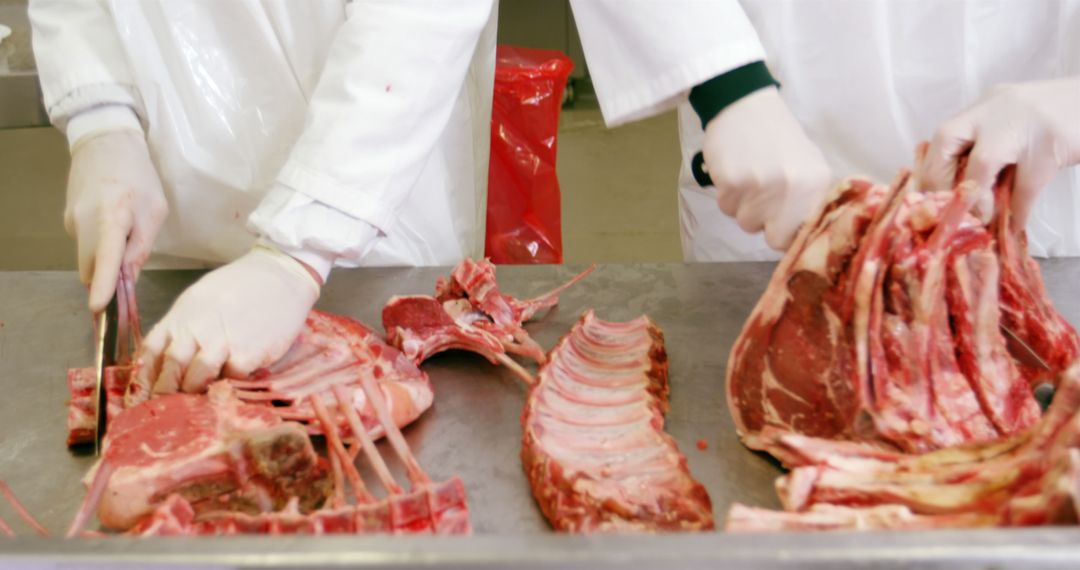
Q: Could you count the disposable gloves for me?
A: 4